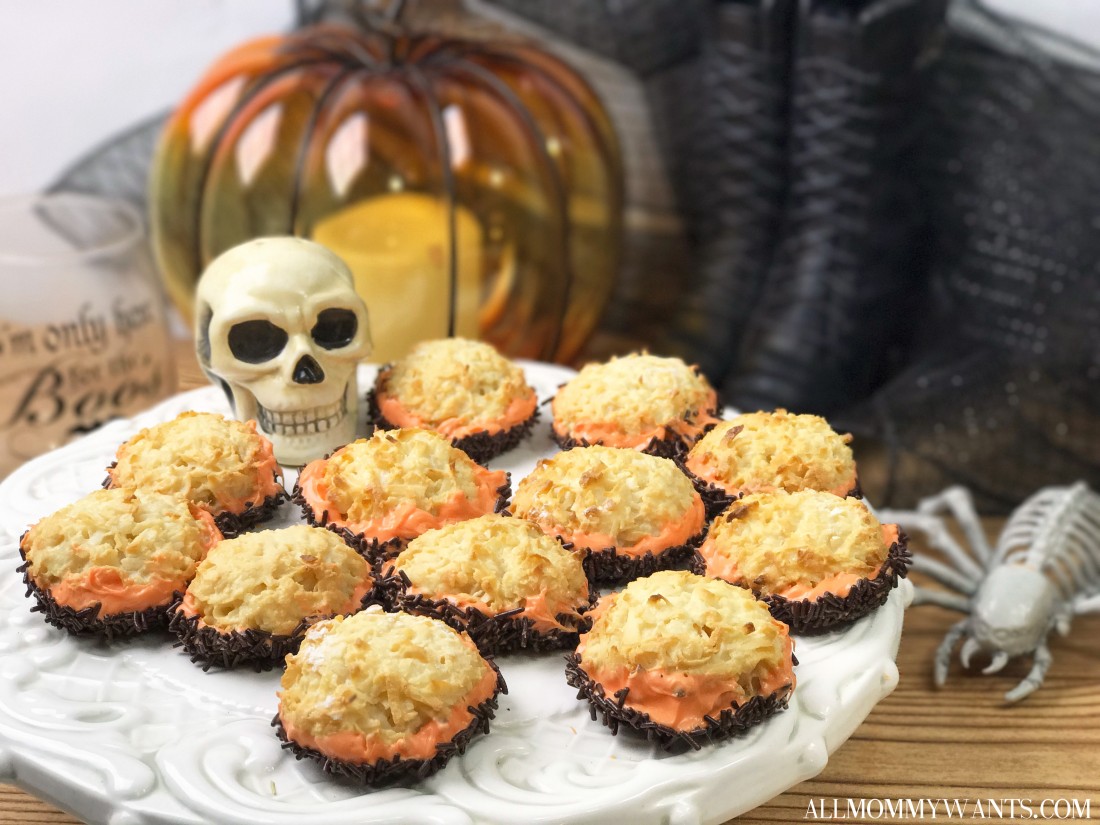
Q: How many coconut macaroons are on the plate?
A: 12